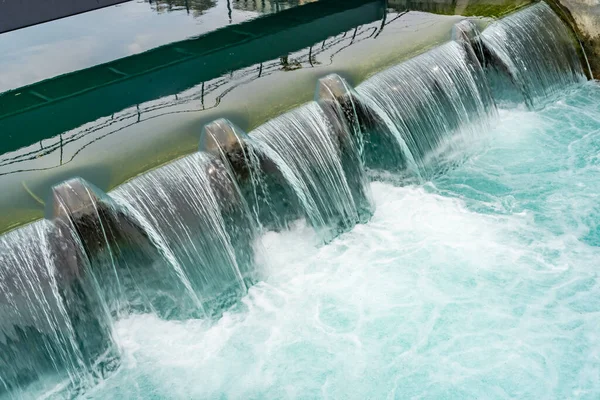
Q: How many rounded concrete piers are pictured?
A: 4